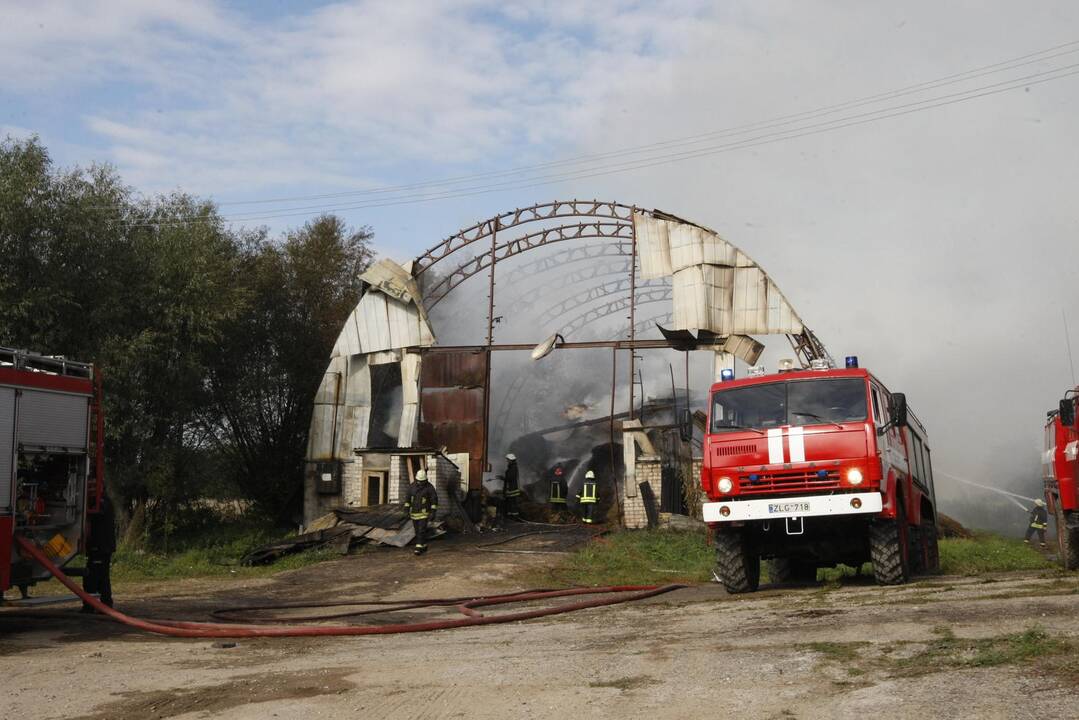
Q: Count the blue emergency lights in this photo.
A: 2